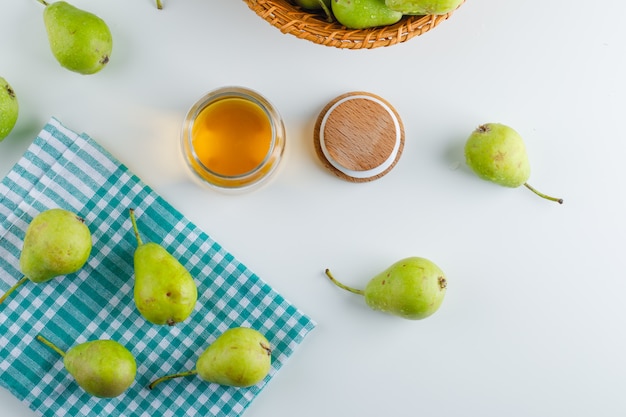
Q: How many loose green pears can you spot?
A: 8